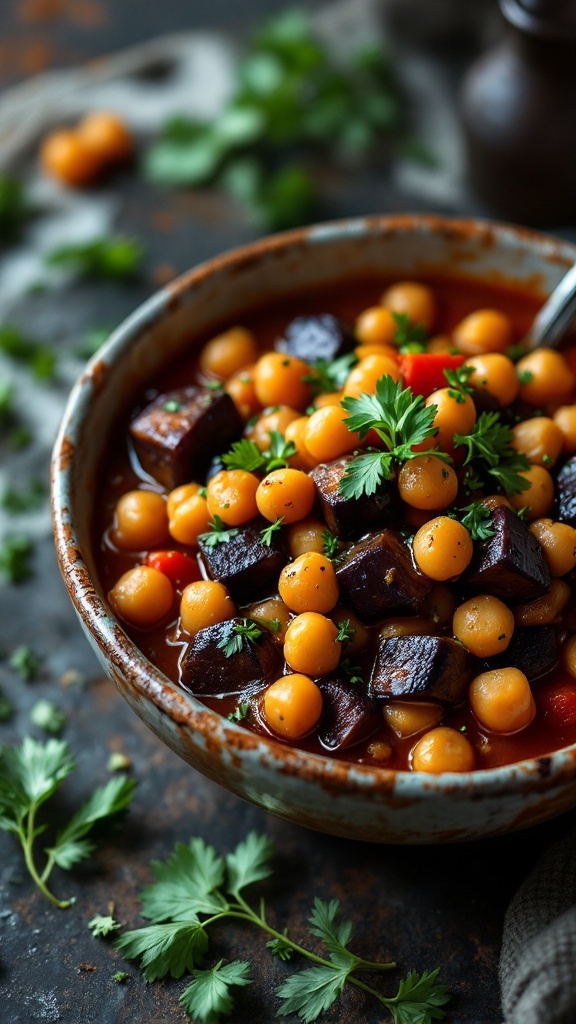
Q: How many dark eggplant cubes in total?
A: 11